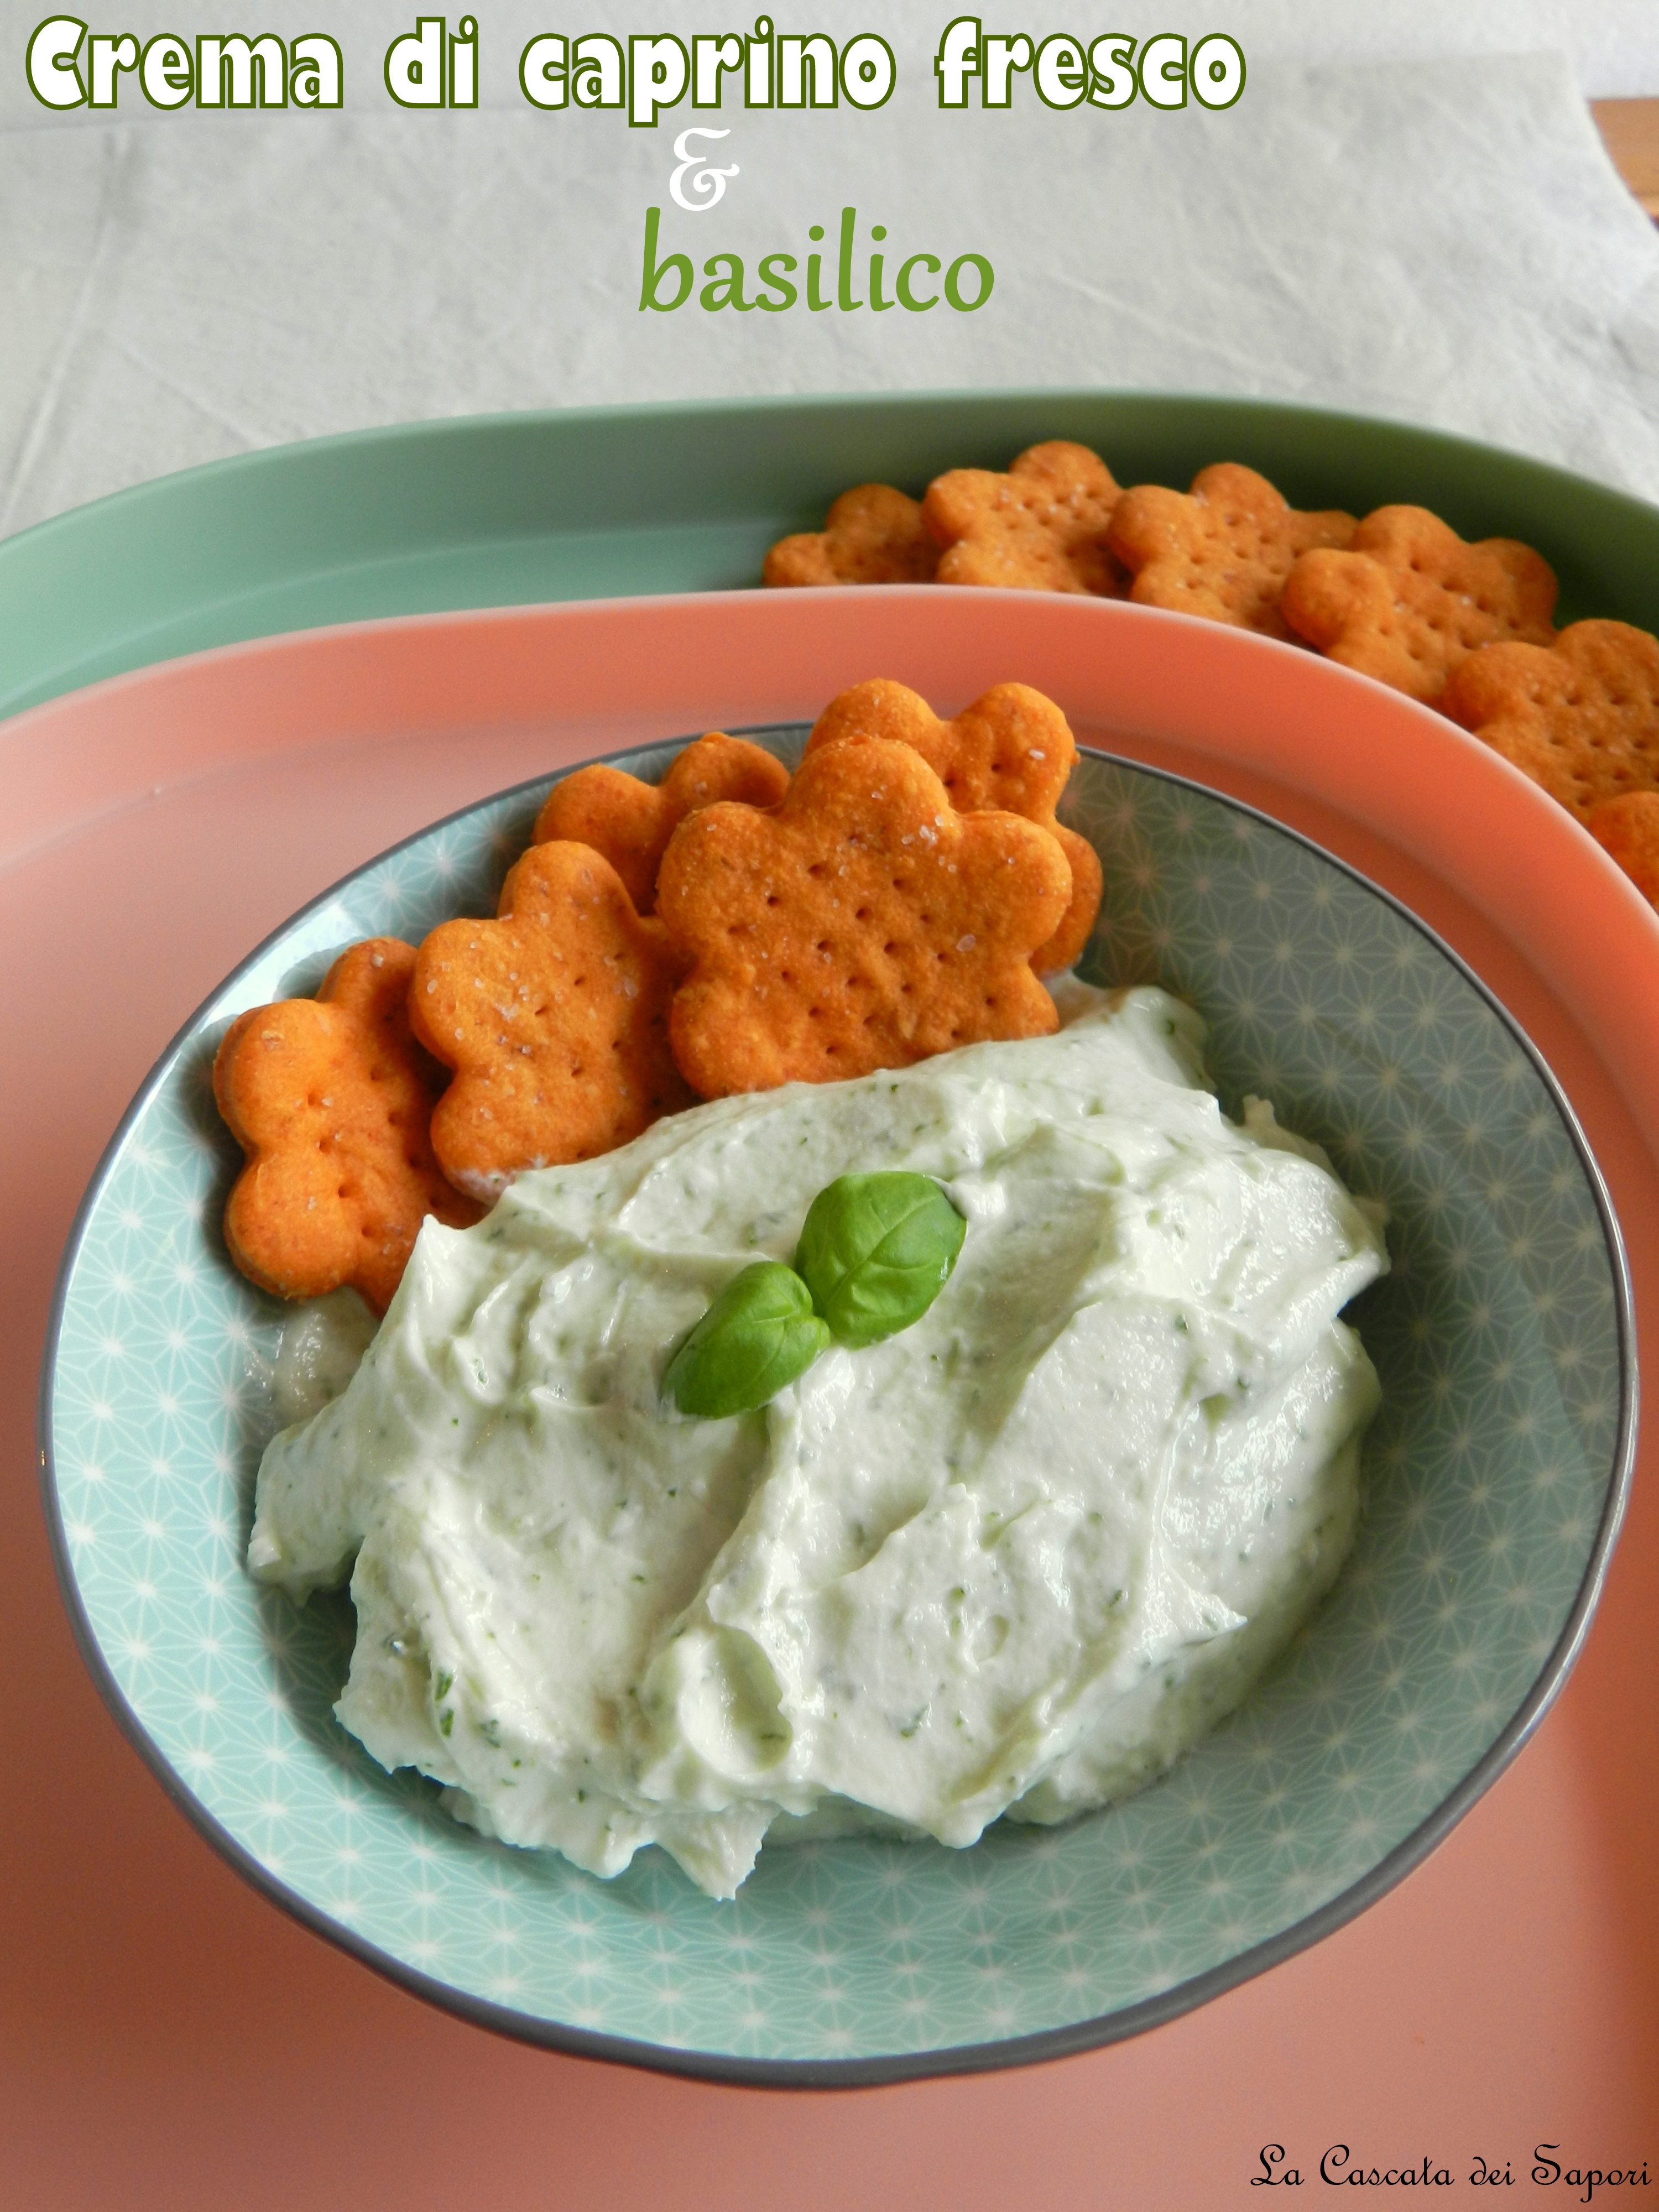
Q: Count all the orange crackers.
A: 11